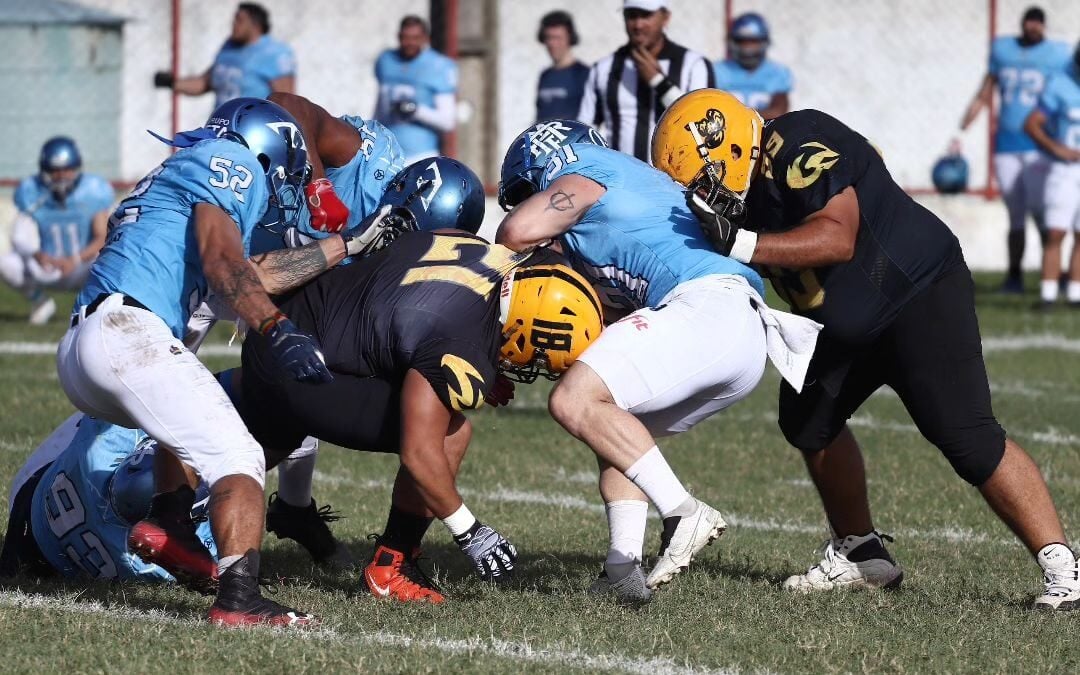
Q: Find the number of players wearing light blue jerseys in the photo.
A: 10